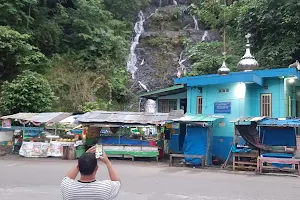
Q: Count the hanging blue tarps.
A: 2